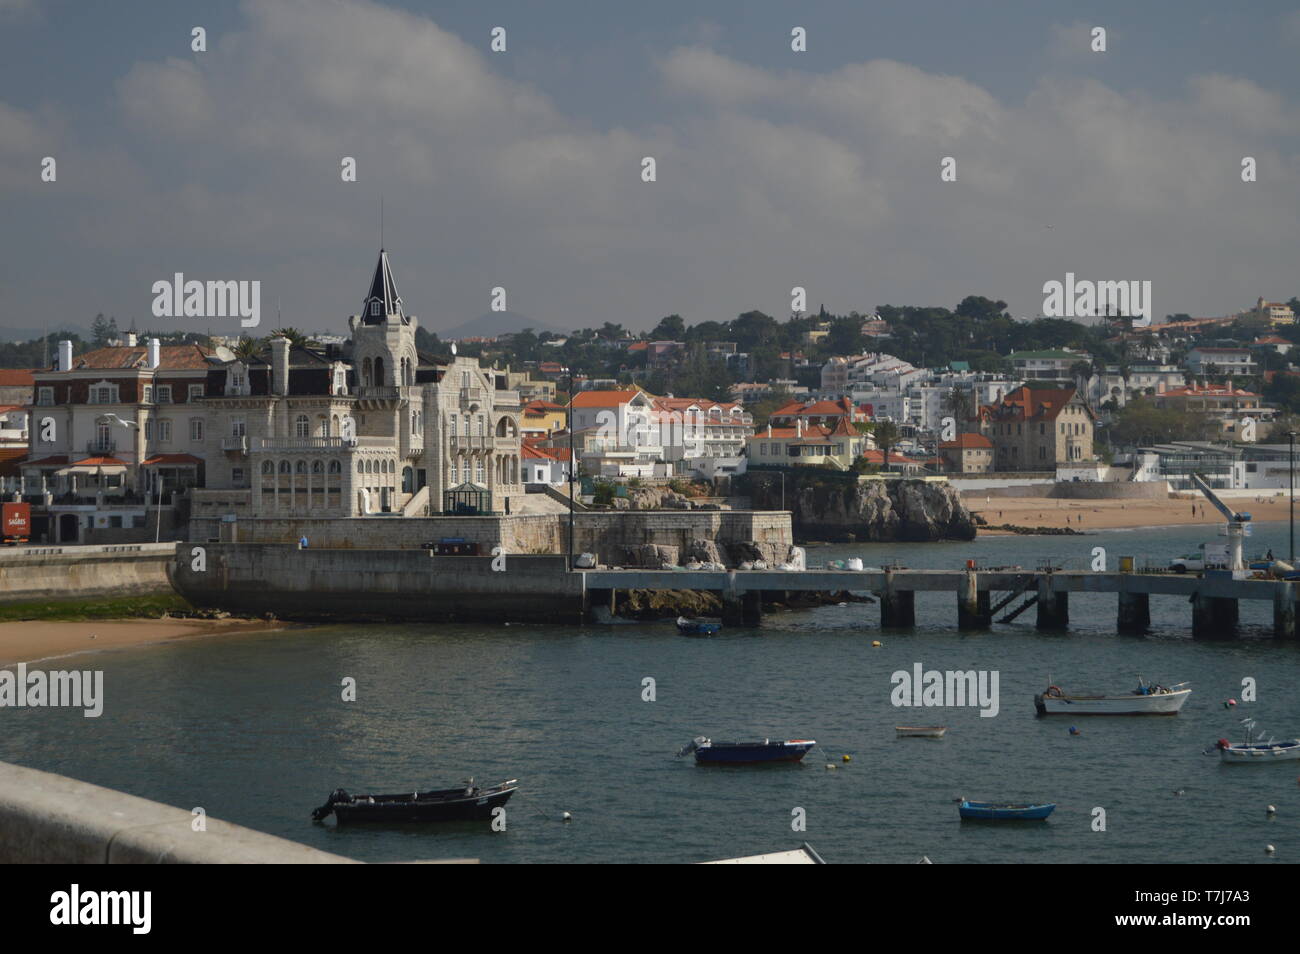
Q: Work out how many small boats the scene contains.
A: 7